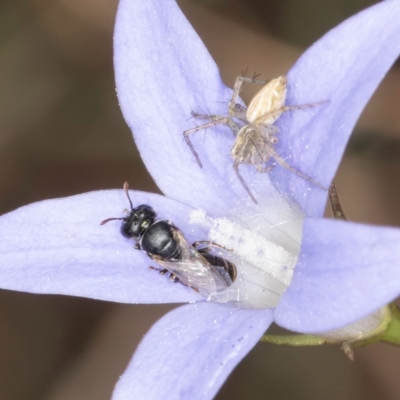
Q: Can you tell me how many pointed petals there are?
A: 5